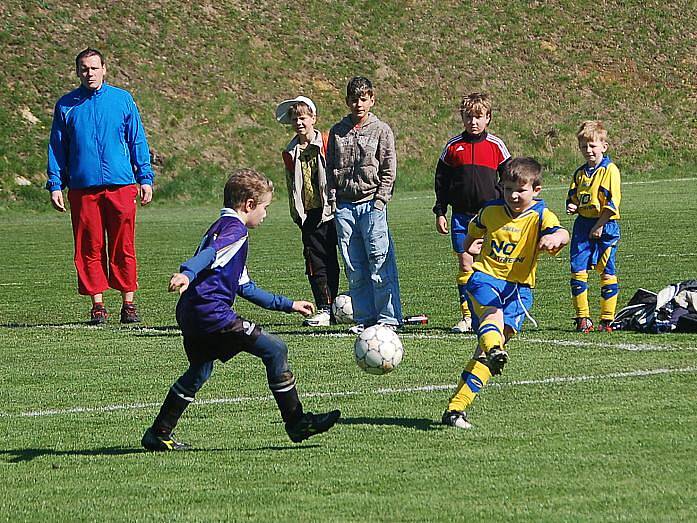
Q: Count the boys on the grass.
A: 6